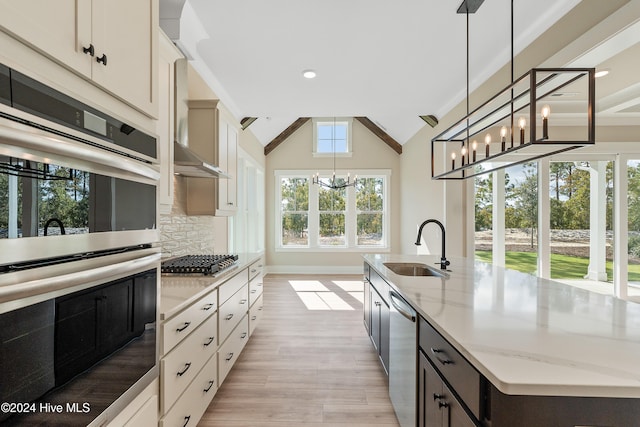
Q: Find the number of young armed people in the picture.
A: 0